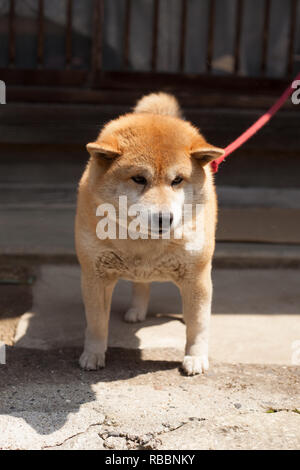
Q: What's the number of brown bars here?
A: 11